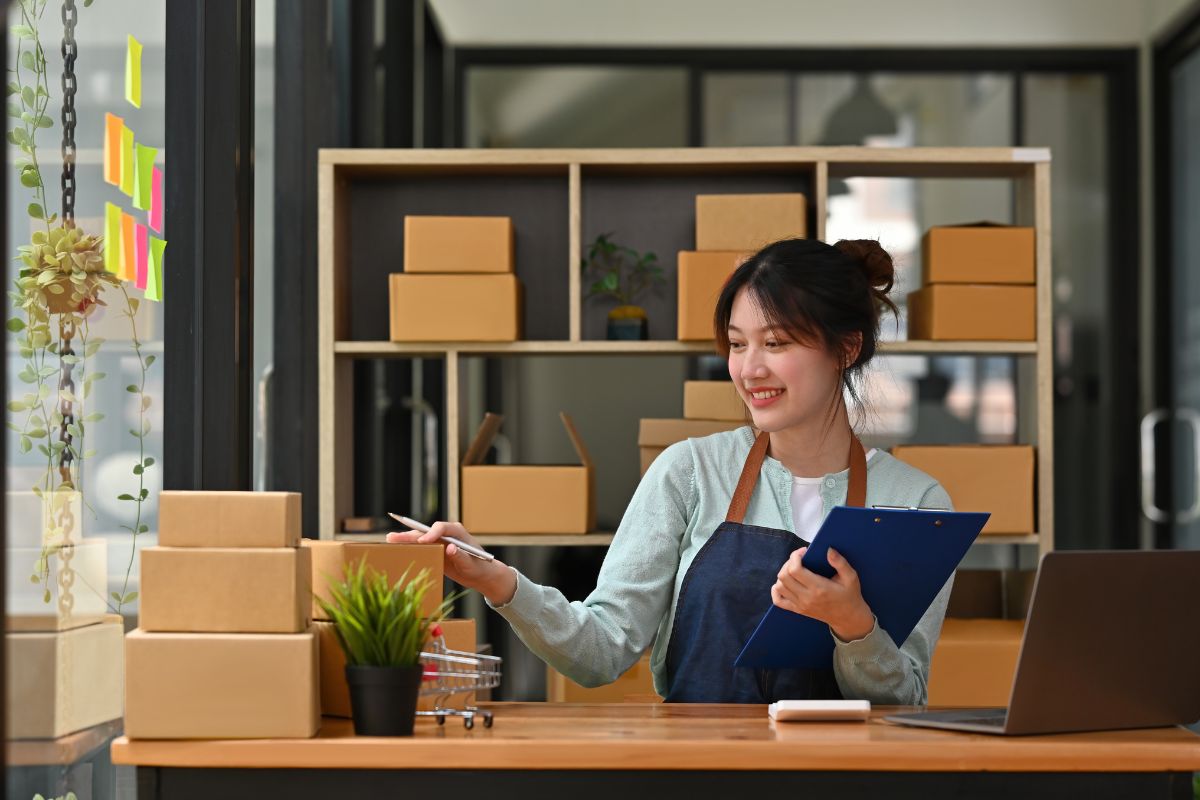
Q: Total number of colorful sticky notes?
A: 9